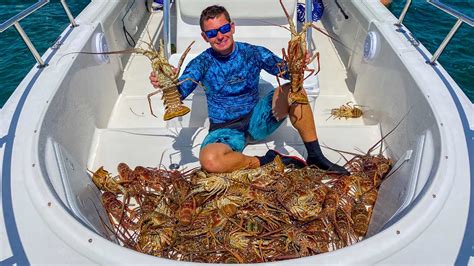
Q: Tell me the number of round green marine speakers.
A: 0